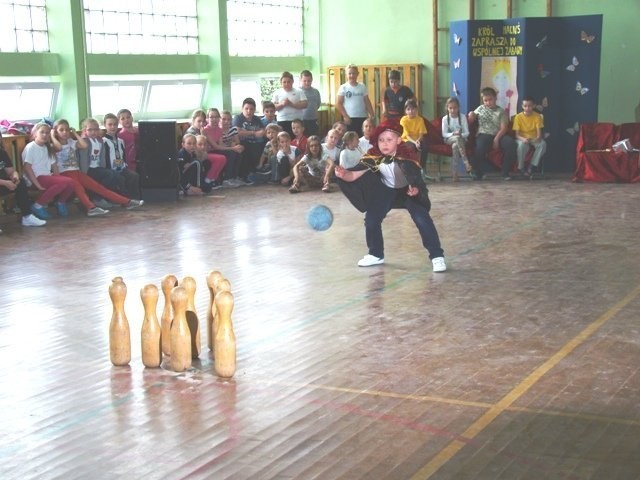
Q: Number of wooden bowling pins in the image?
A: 8